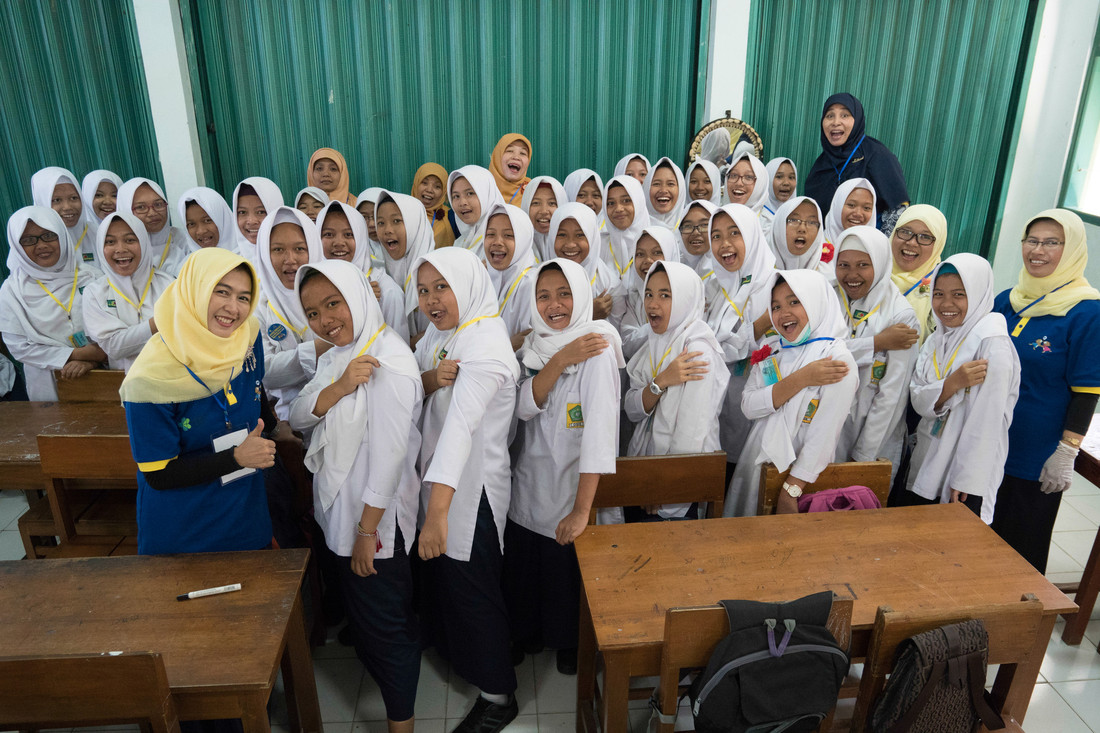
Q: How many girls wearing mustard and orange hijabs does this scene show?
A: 3